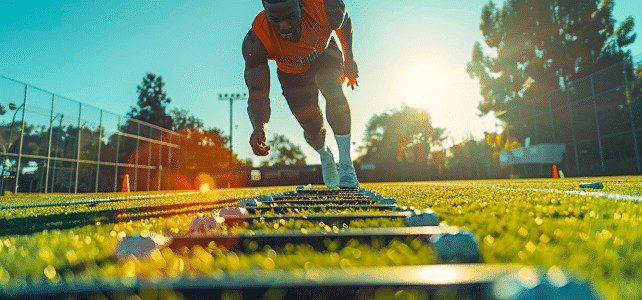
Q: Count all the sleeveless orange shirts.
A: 1